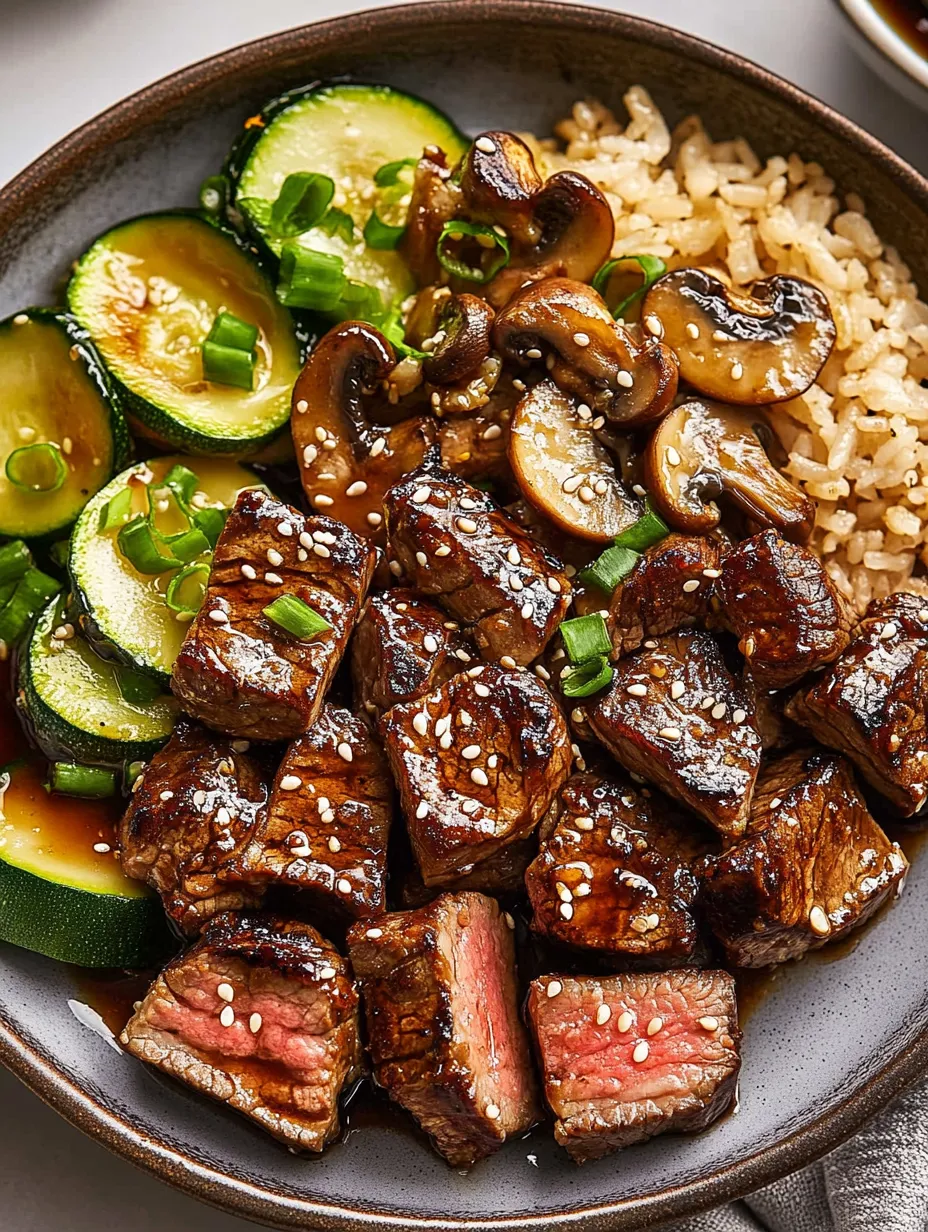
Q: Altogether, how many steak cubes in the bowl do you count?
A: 15